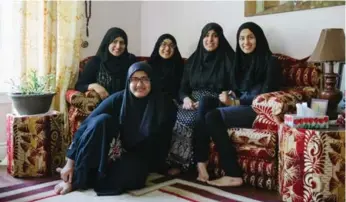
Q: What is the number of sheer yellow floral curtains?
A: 1